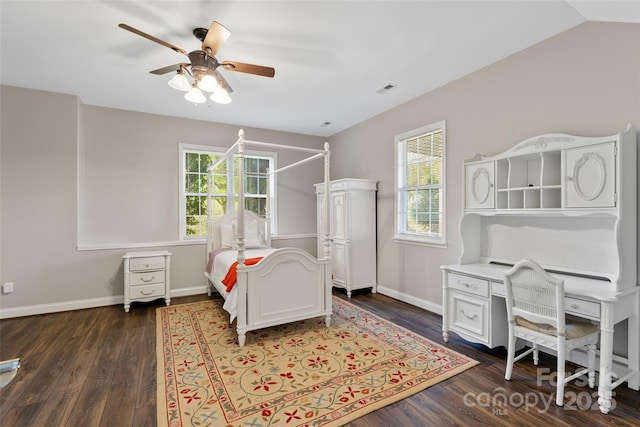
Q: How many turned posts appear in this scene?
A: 4